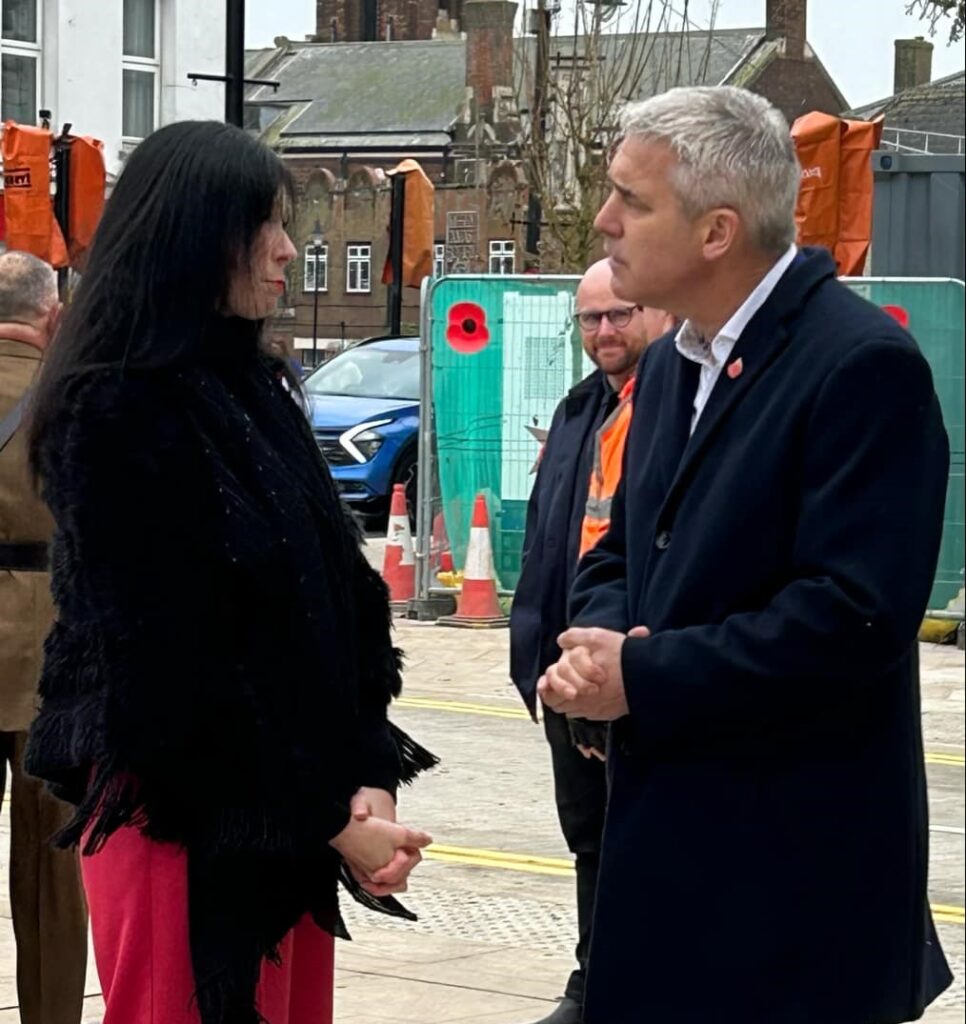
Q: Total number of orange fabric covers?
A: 5